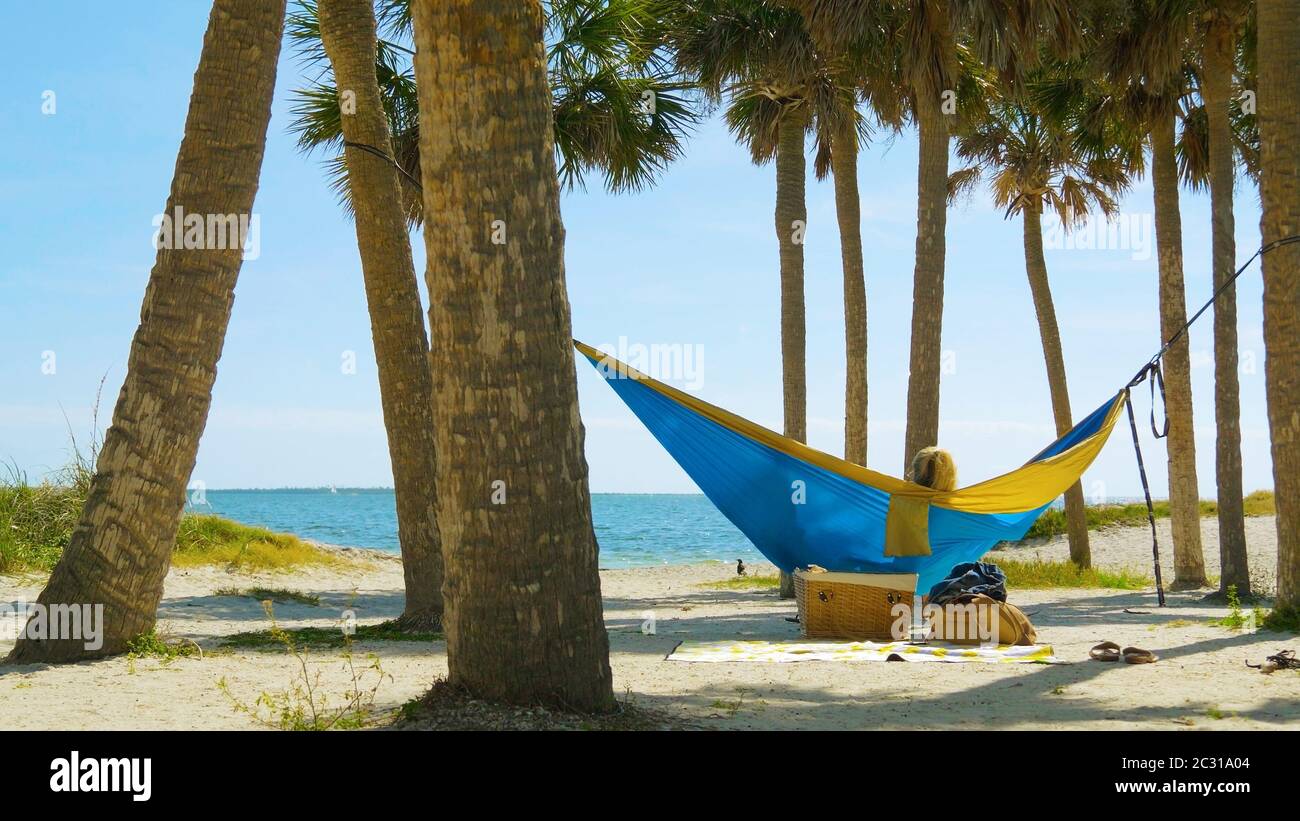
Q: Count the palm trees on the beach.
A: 10